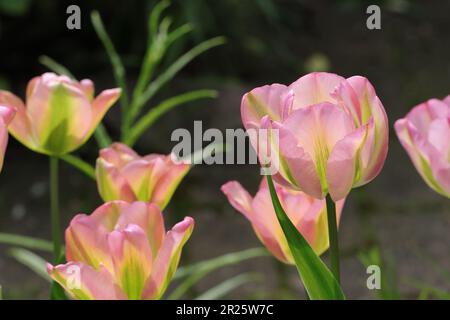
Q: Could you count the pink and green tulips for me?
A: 7